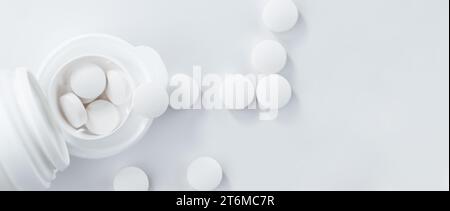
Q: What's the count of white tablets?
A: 12